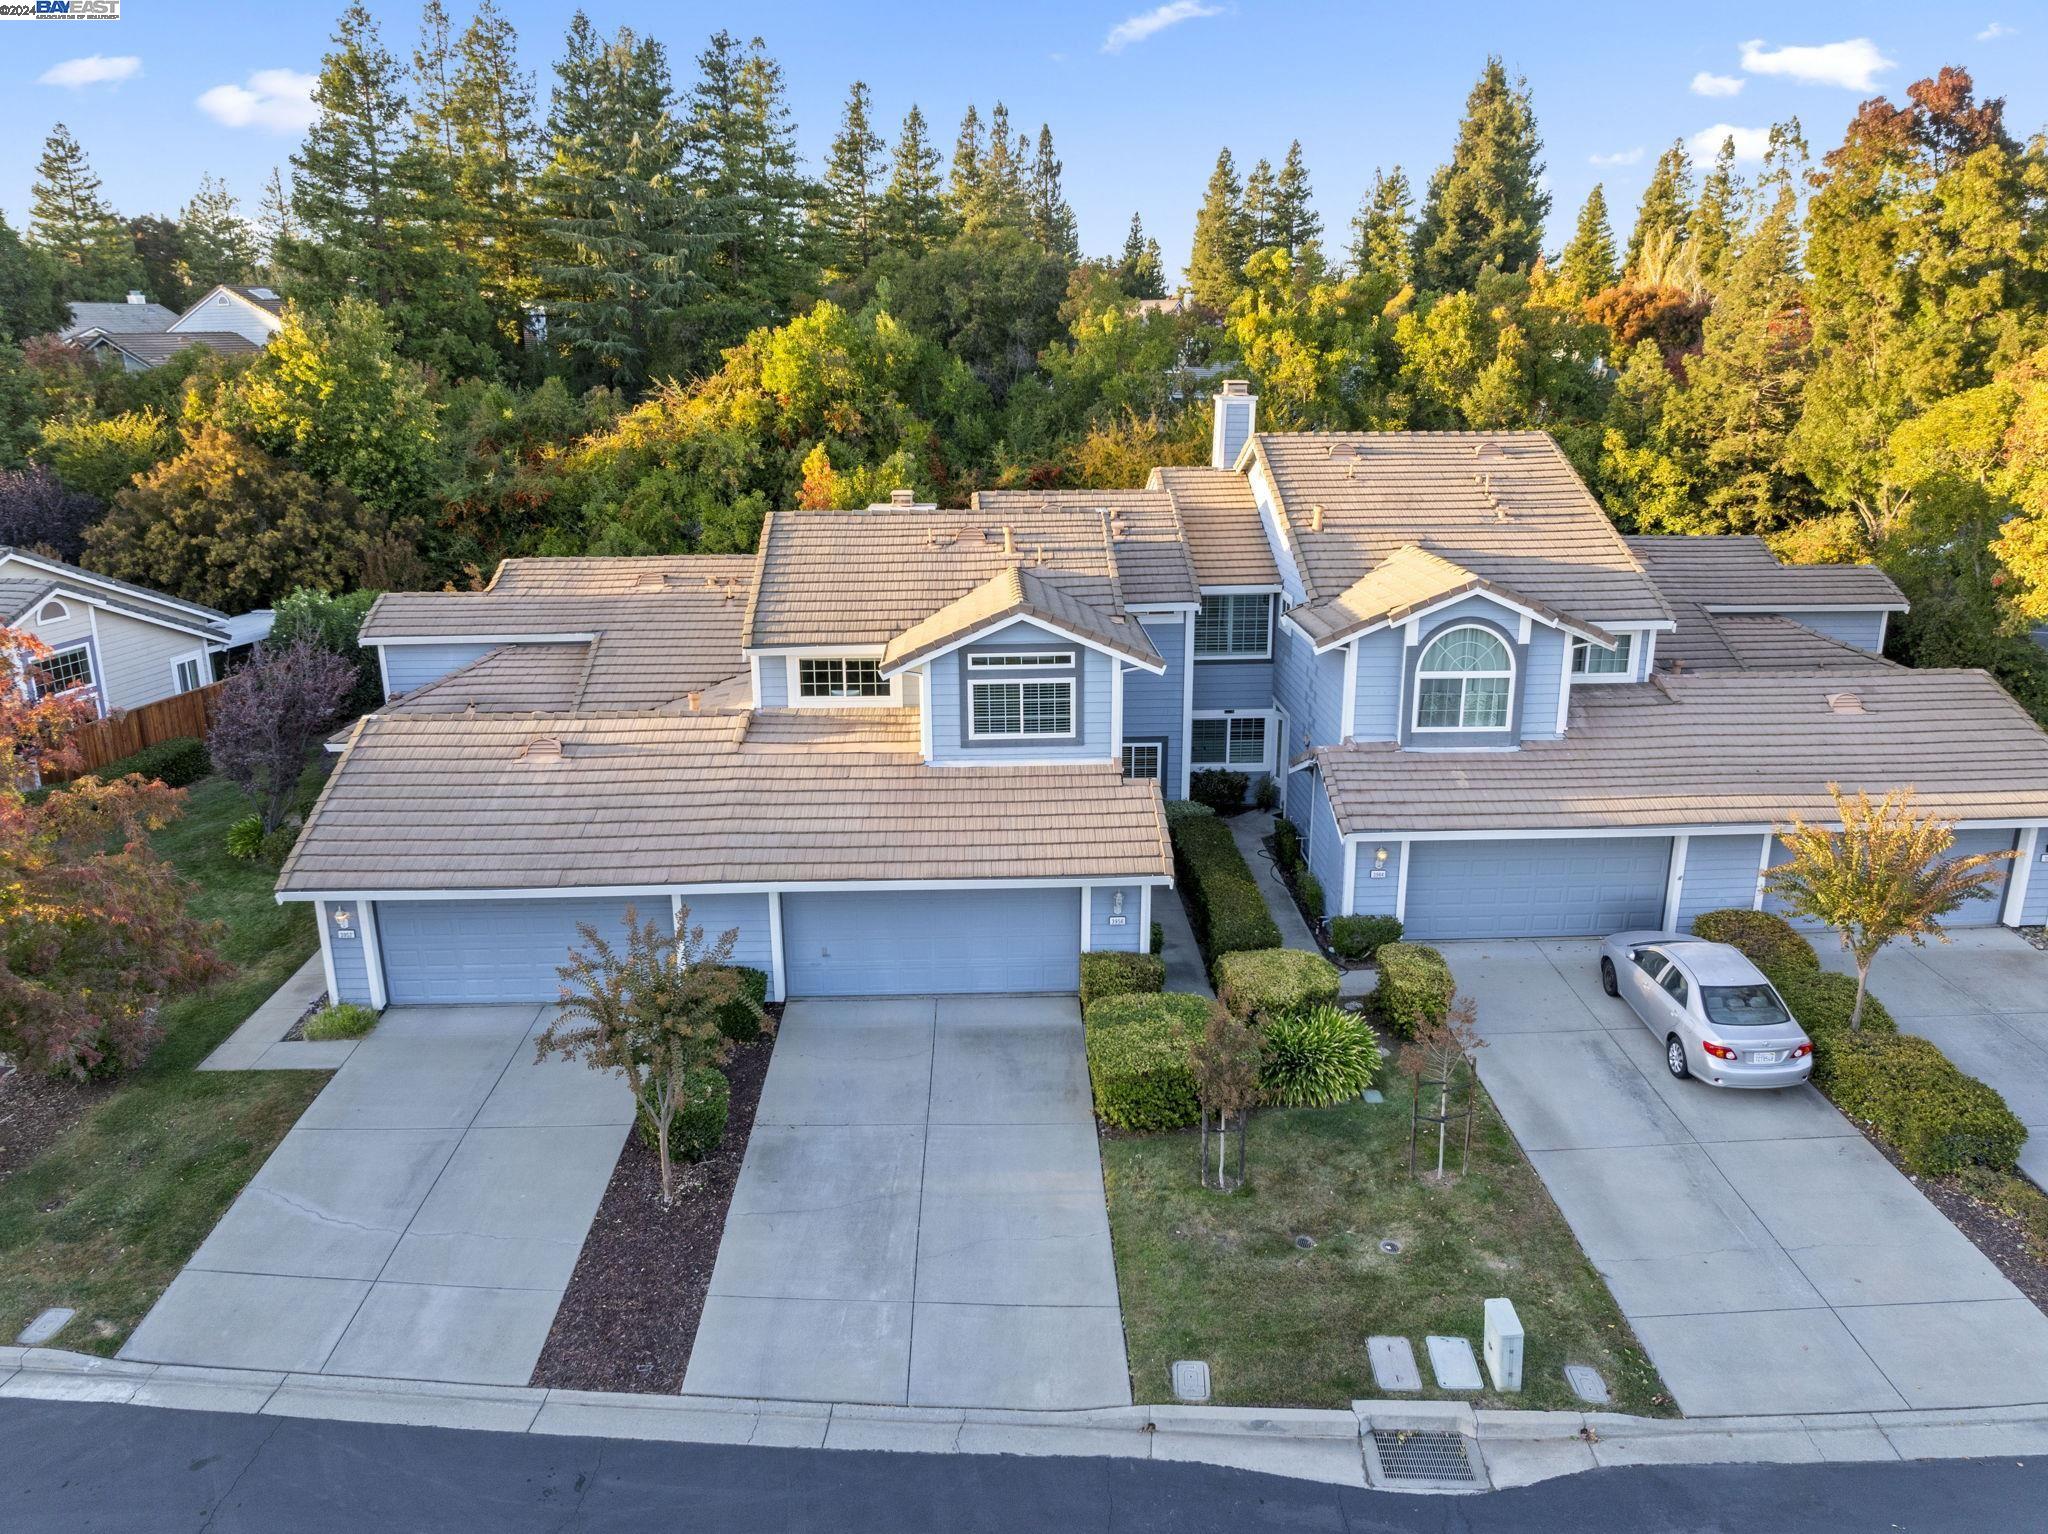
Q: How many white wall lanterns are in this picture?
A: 3